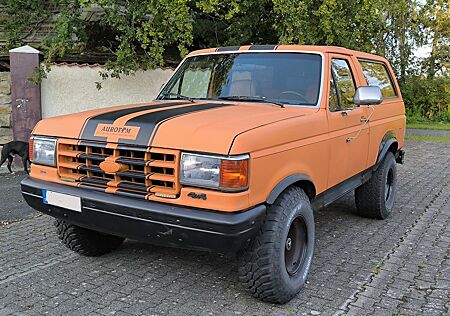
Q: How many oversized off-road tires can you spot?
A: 3